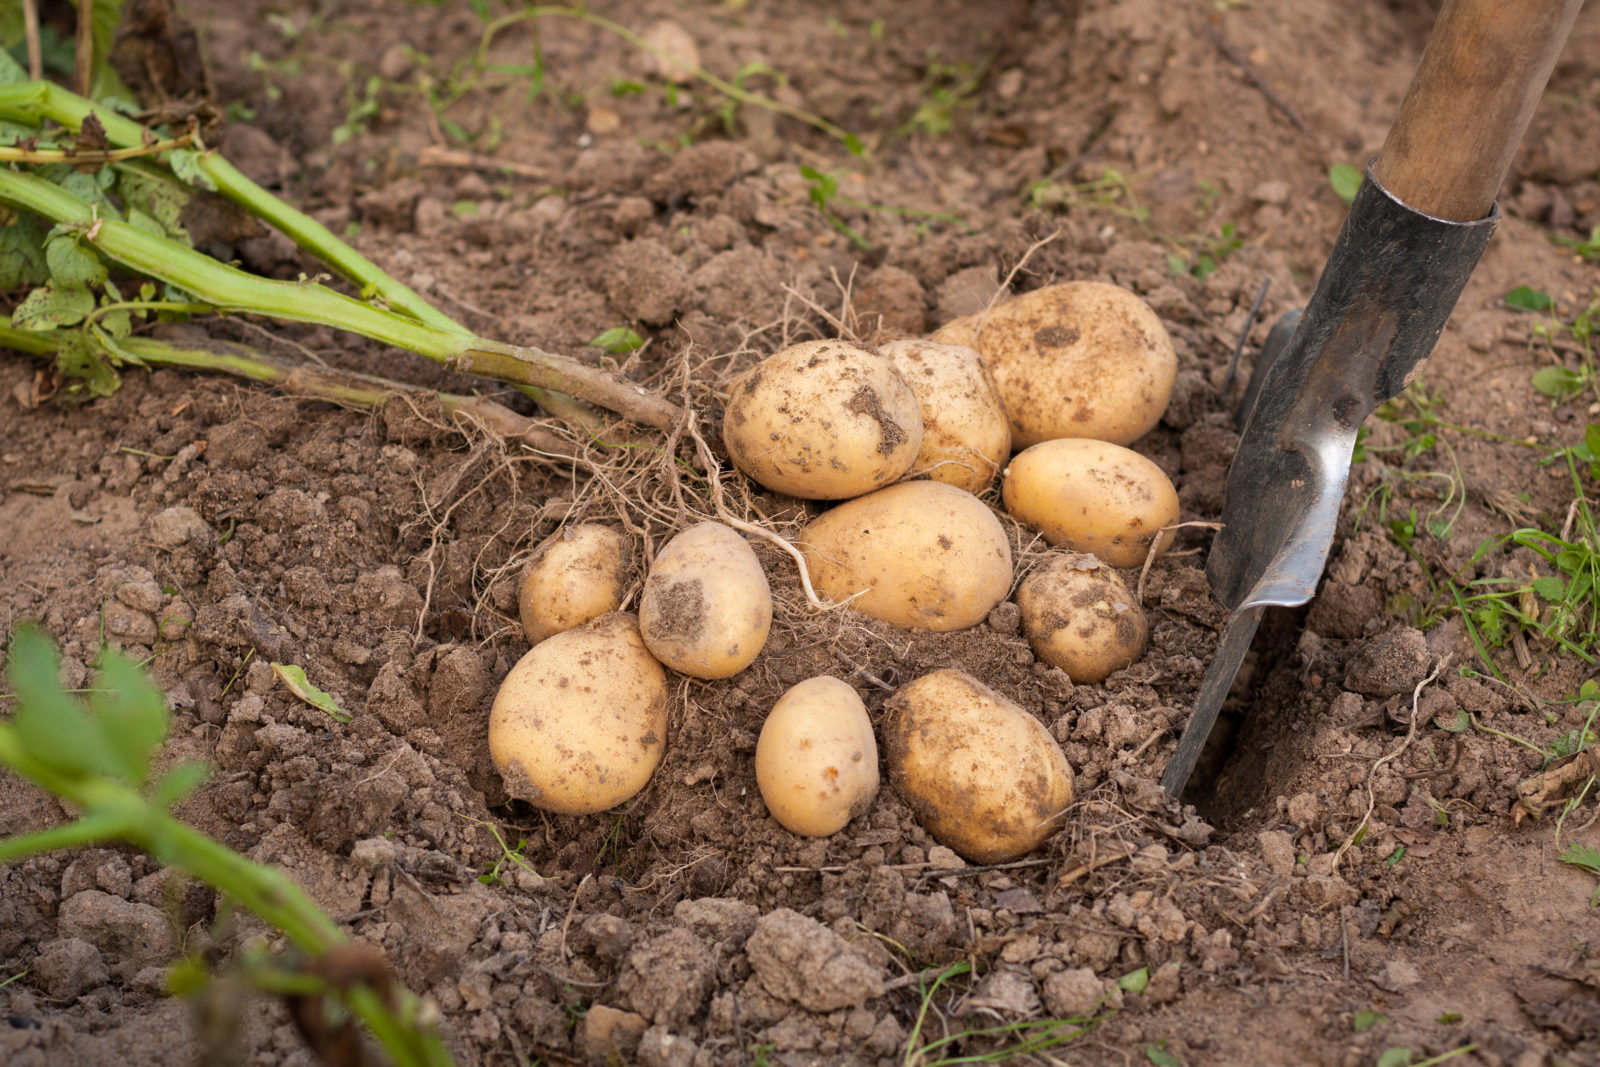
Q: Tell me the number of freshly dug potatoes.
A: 11